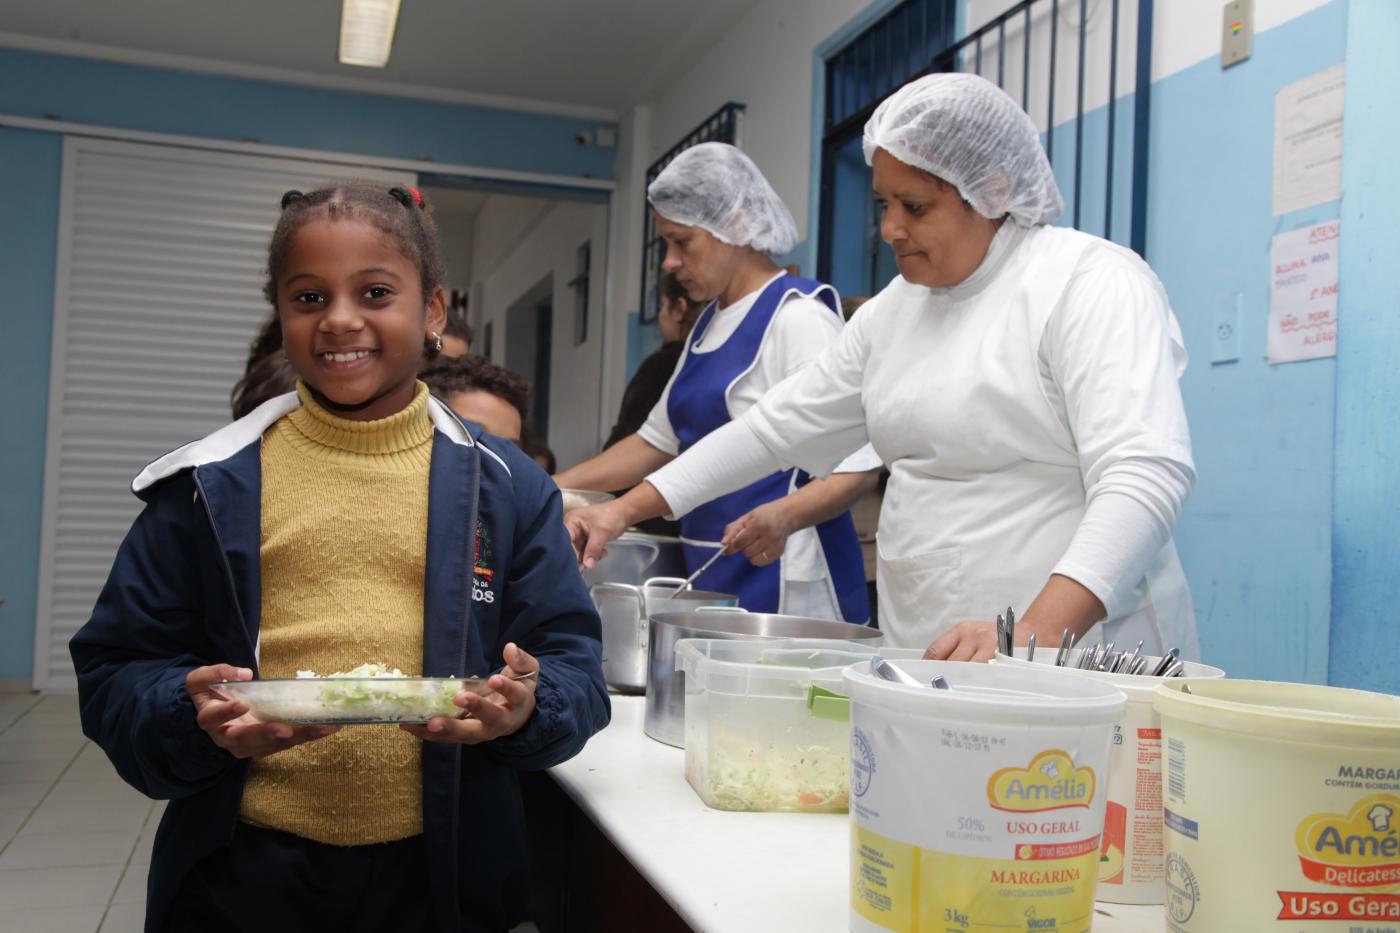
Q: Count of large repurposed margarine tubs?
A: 3